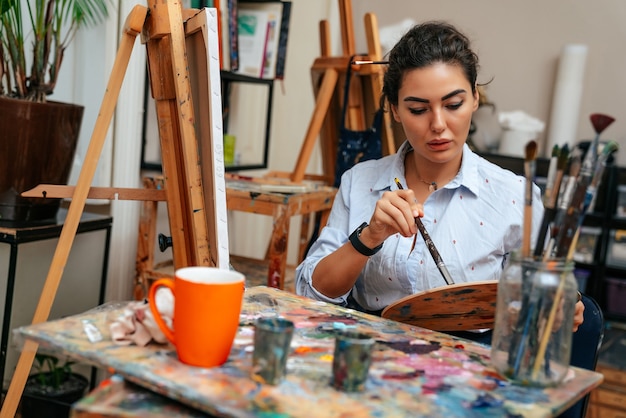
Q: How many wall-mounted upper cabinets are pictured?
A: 0